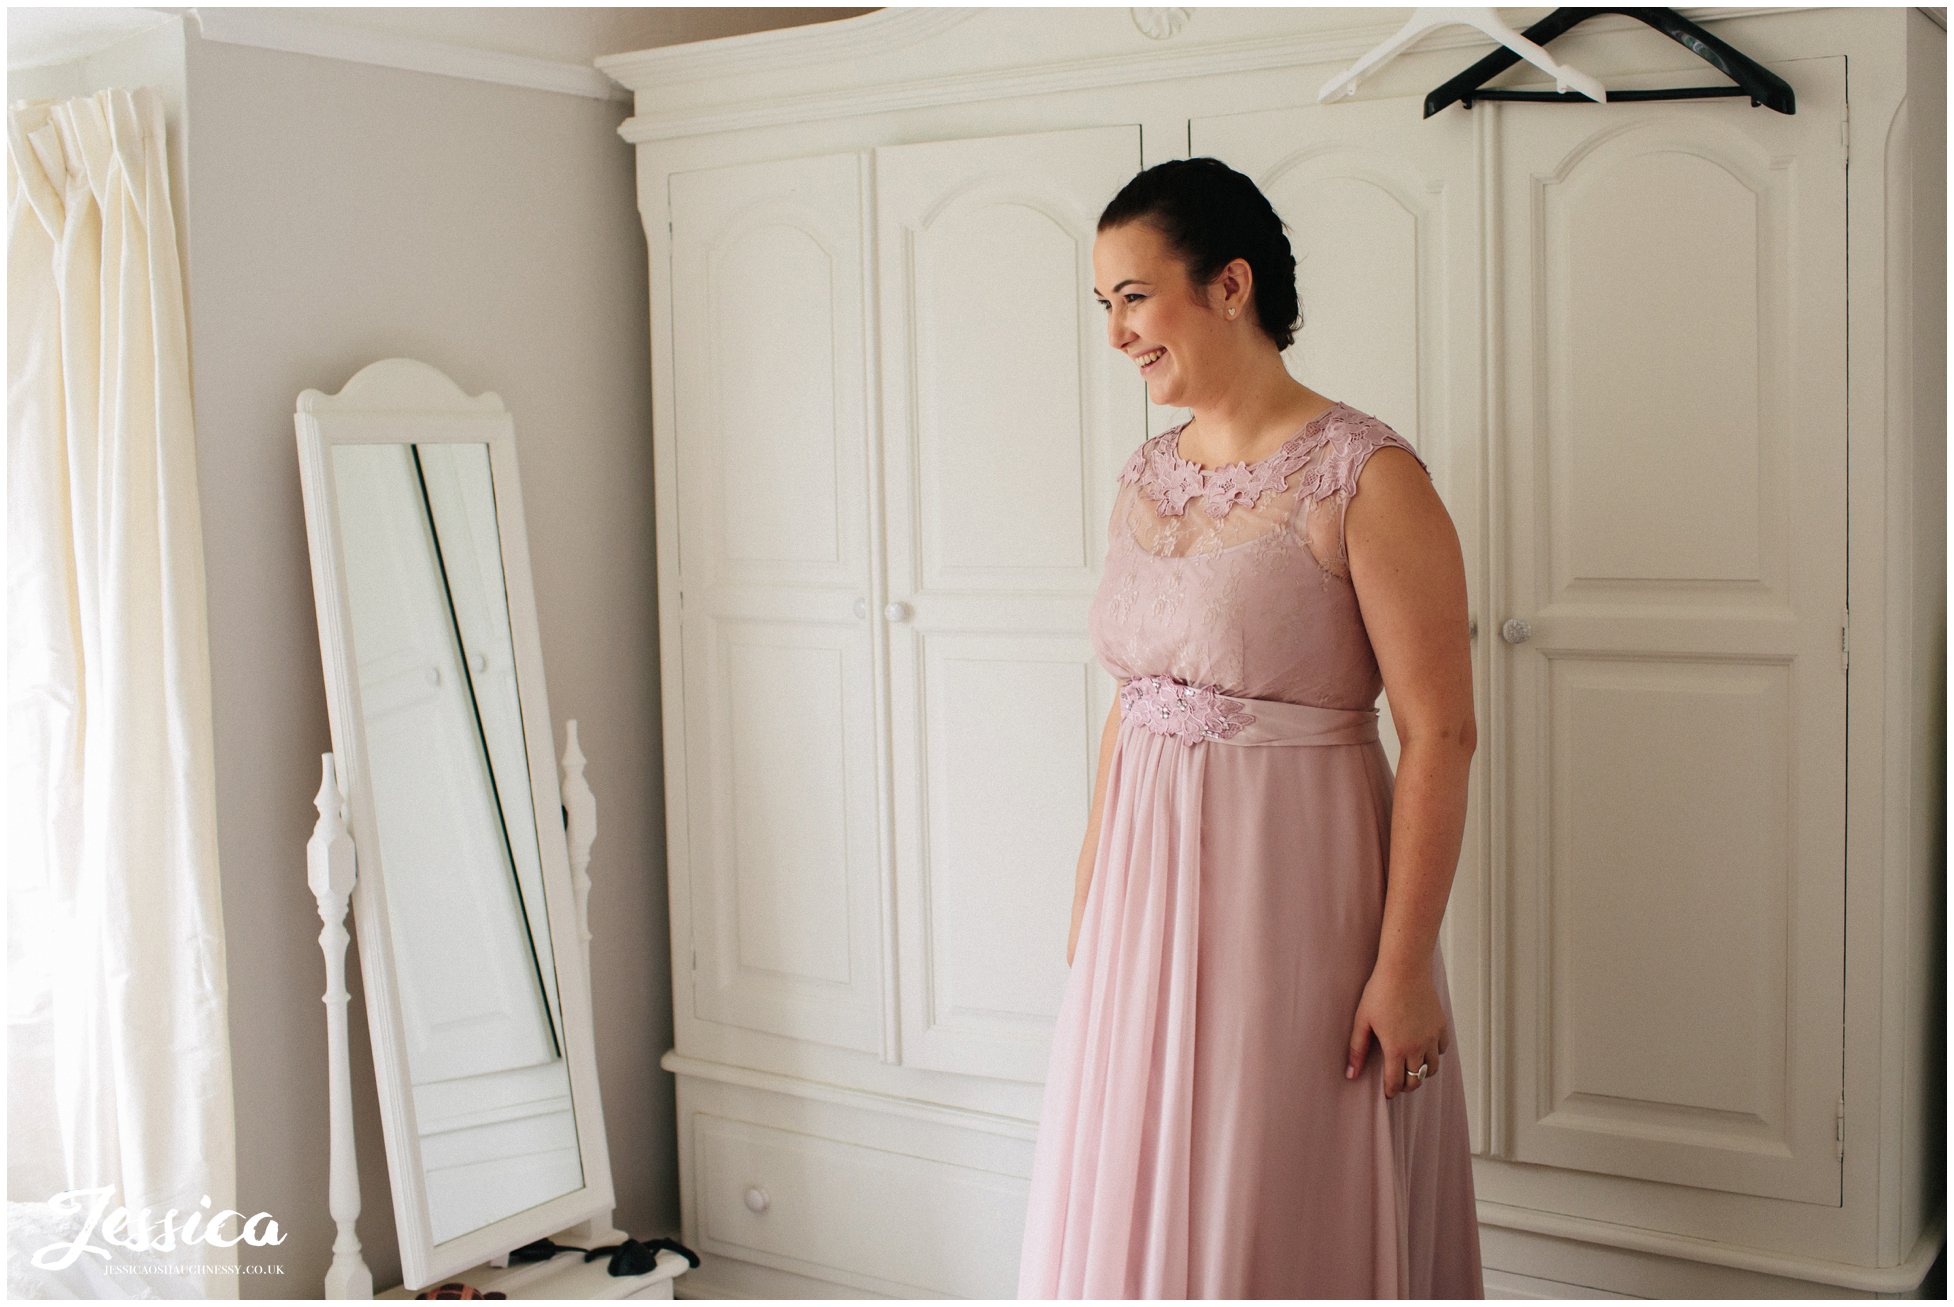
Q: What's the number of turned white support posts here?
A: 2